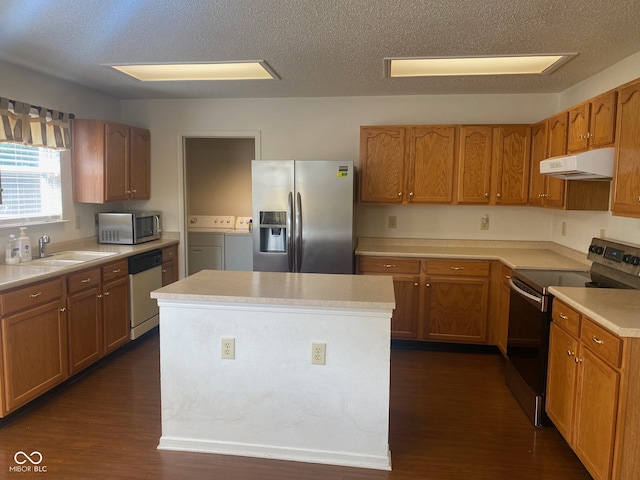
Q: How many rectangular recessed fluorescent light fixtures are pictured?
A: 2